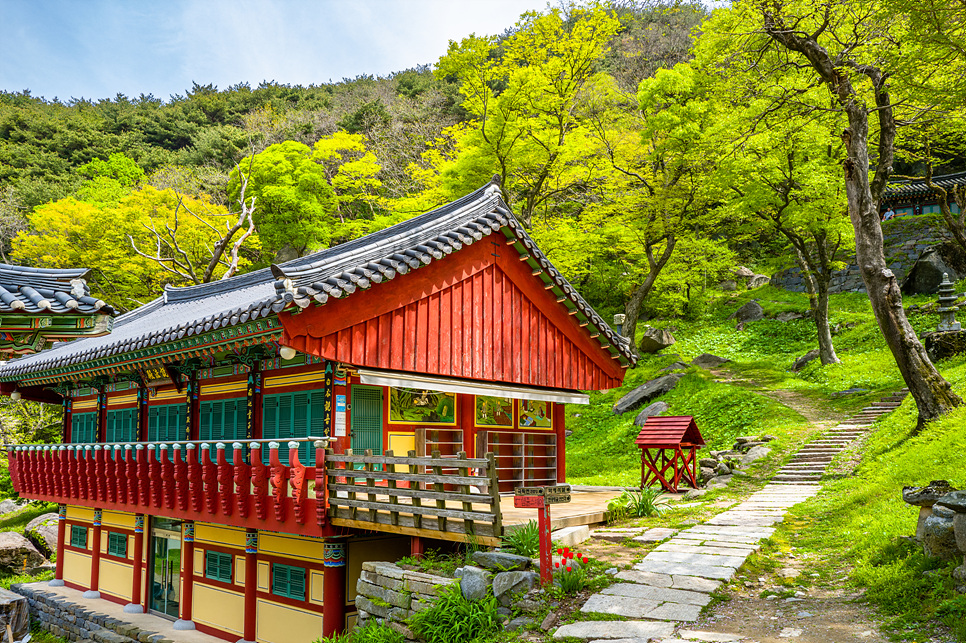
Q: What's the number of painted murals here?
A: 3